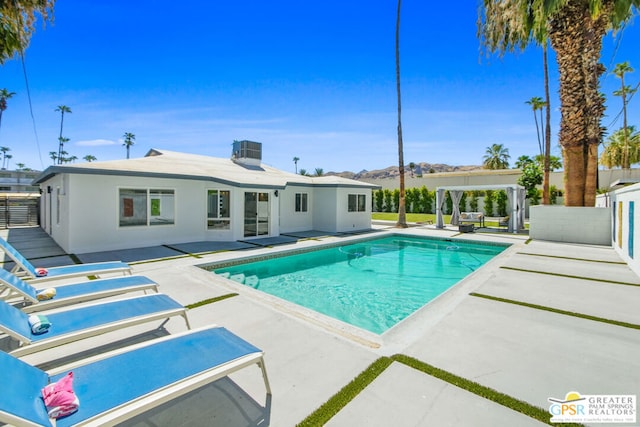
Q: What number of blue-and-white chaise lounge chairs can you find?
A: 4